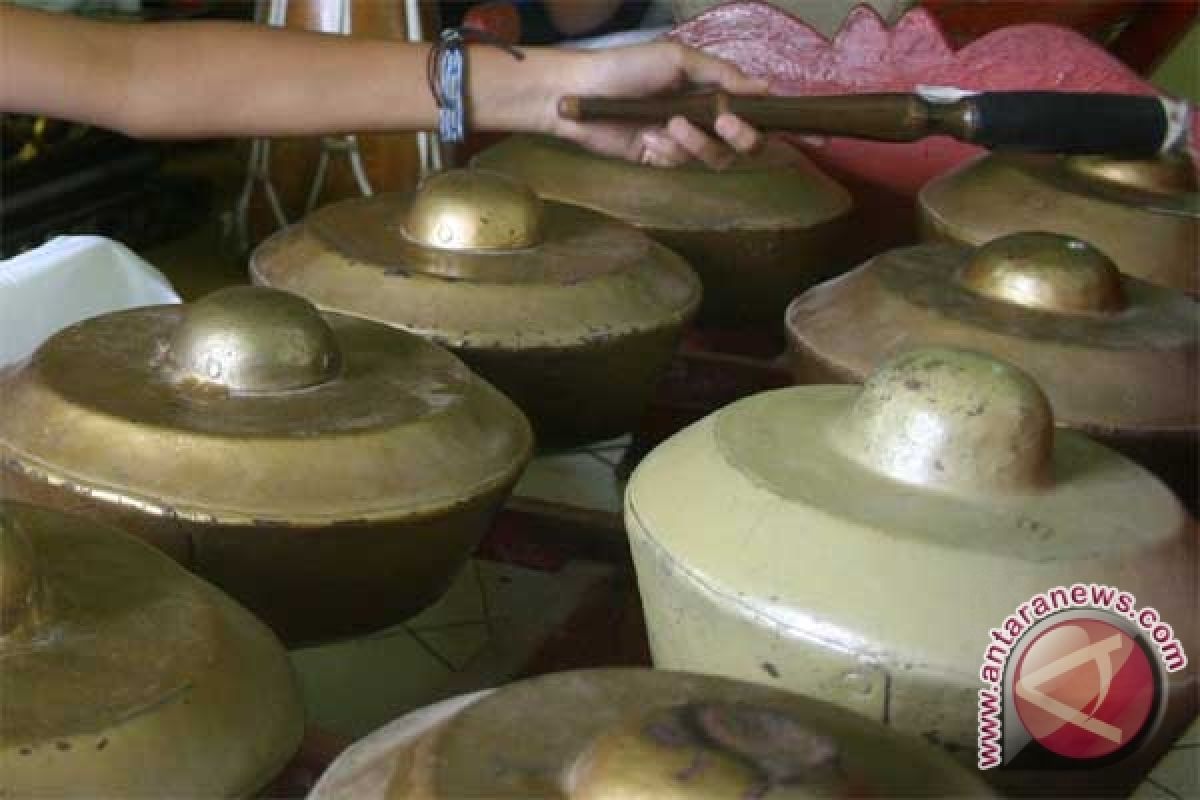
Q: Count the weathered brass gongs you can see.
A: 8